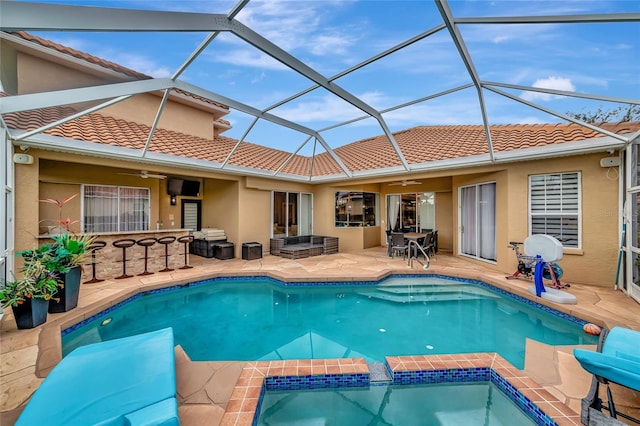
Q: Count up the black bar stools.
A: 5